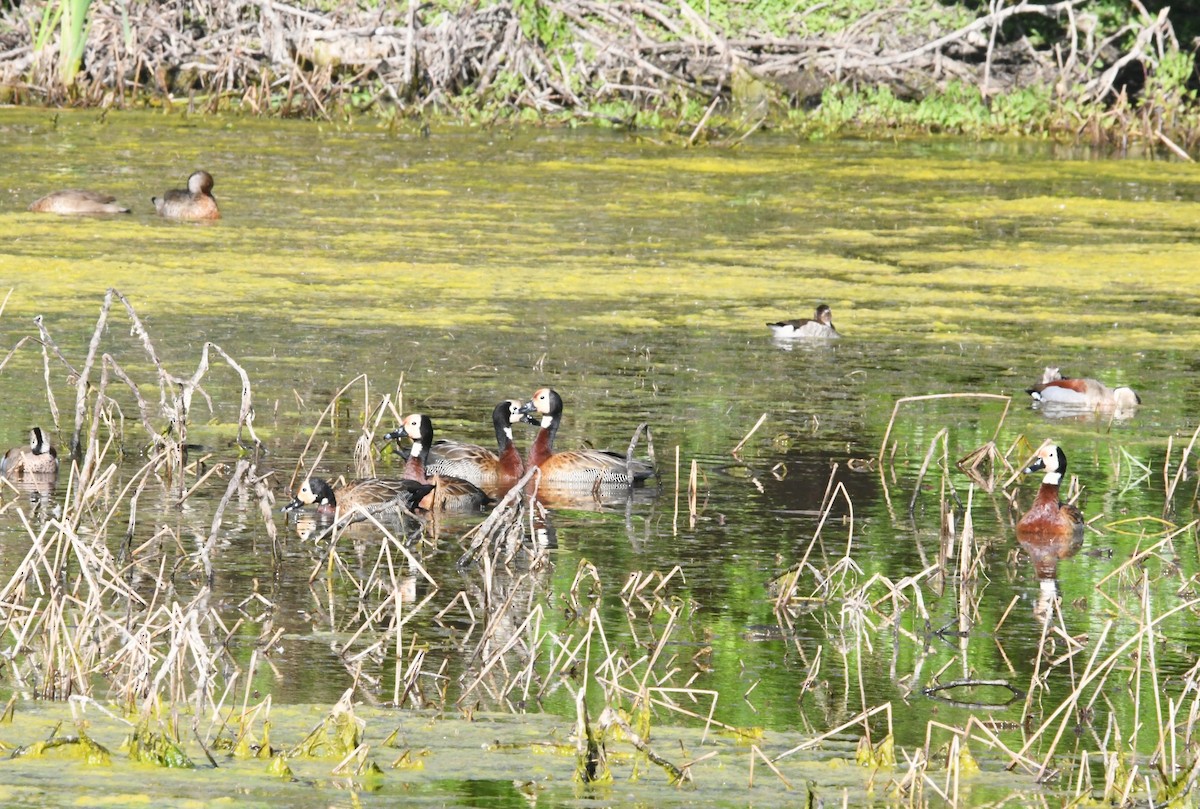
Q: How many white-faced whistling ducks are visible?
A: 5